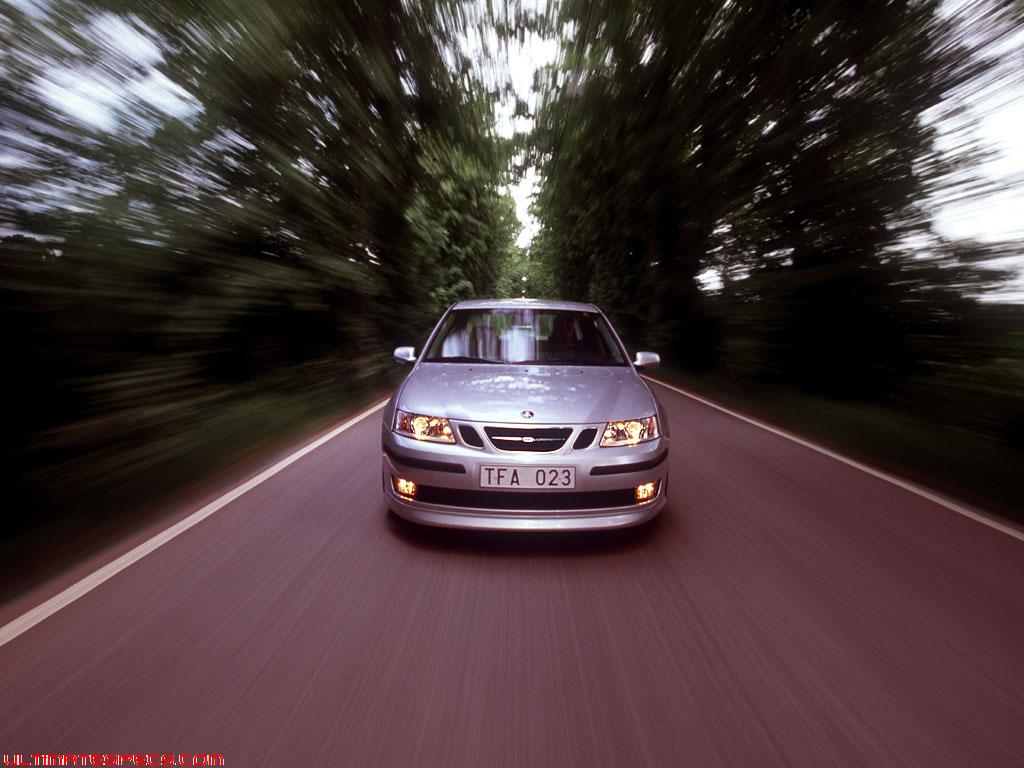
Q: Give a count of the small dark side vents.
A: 2